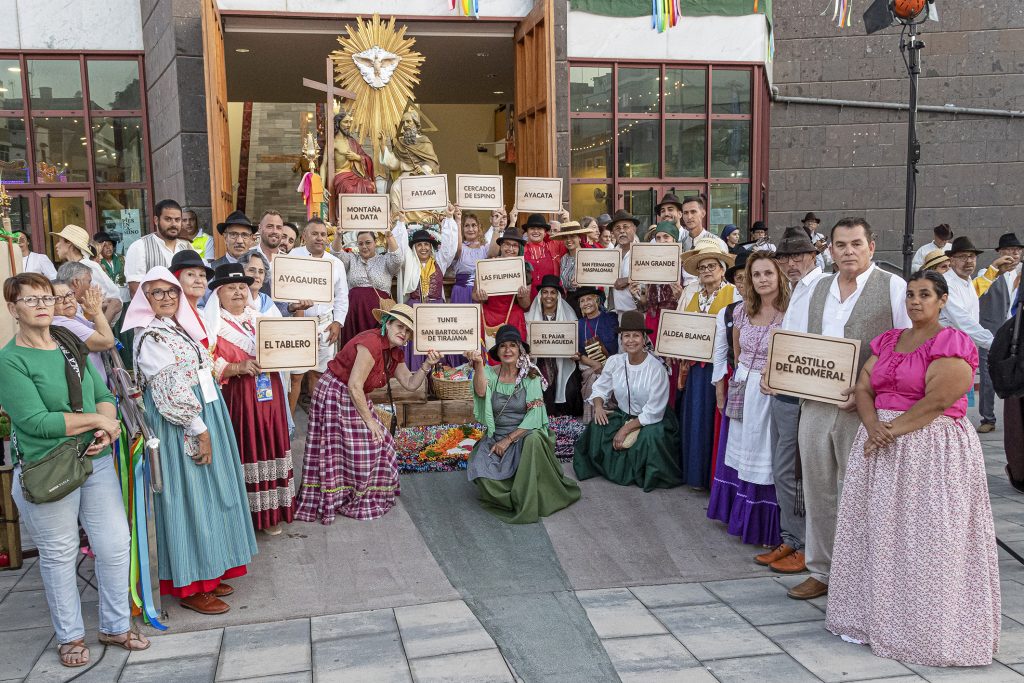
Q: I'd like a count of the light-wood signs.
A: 13